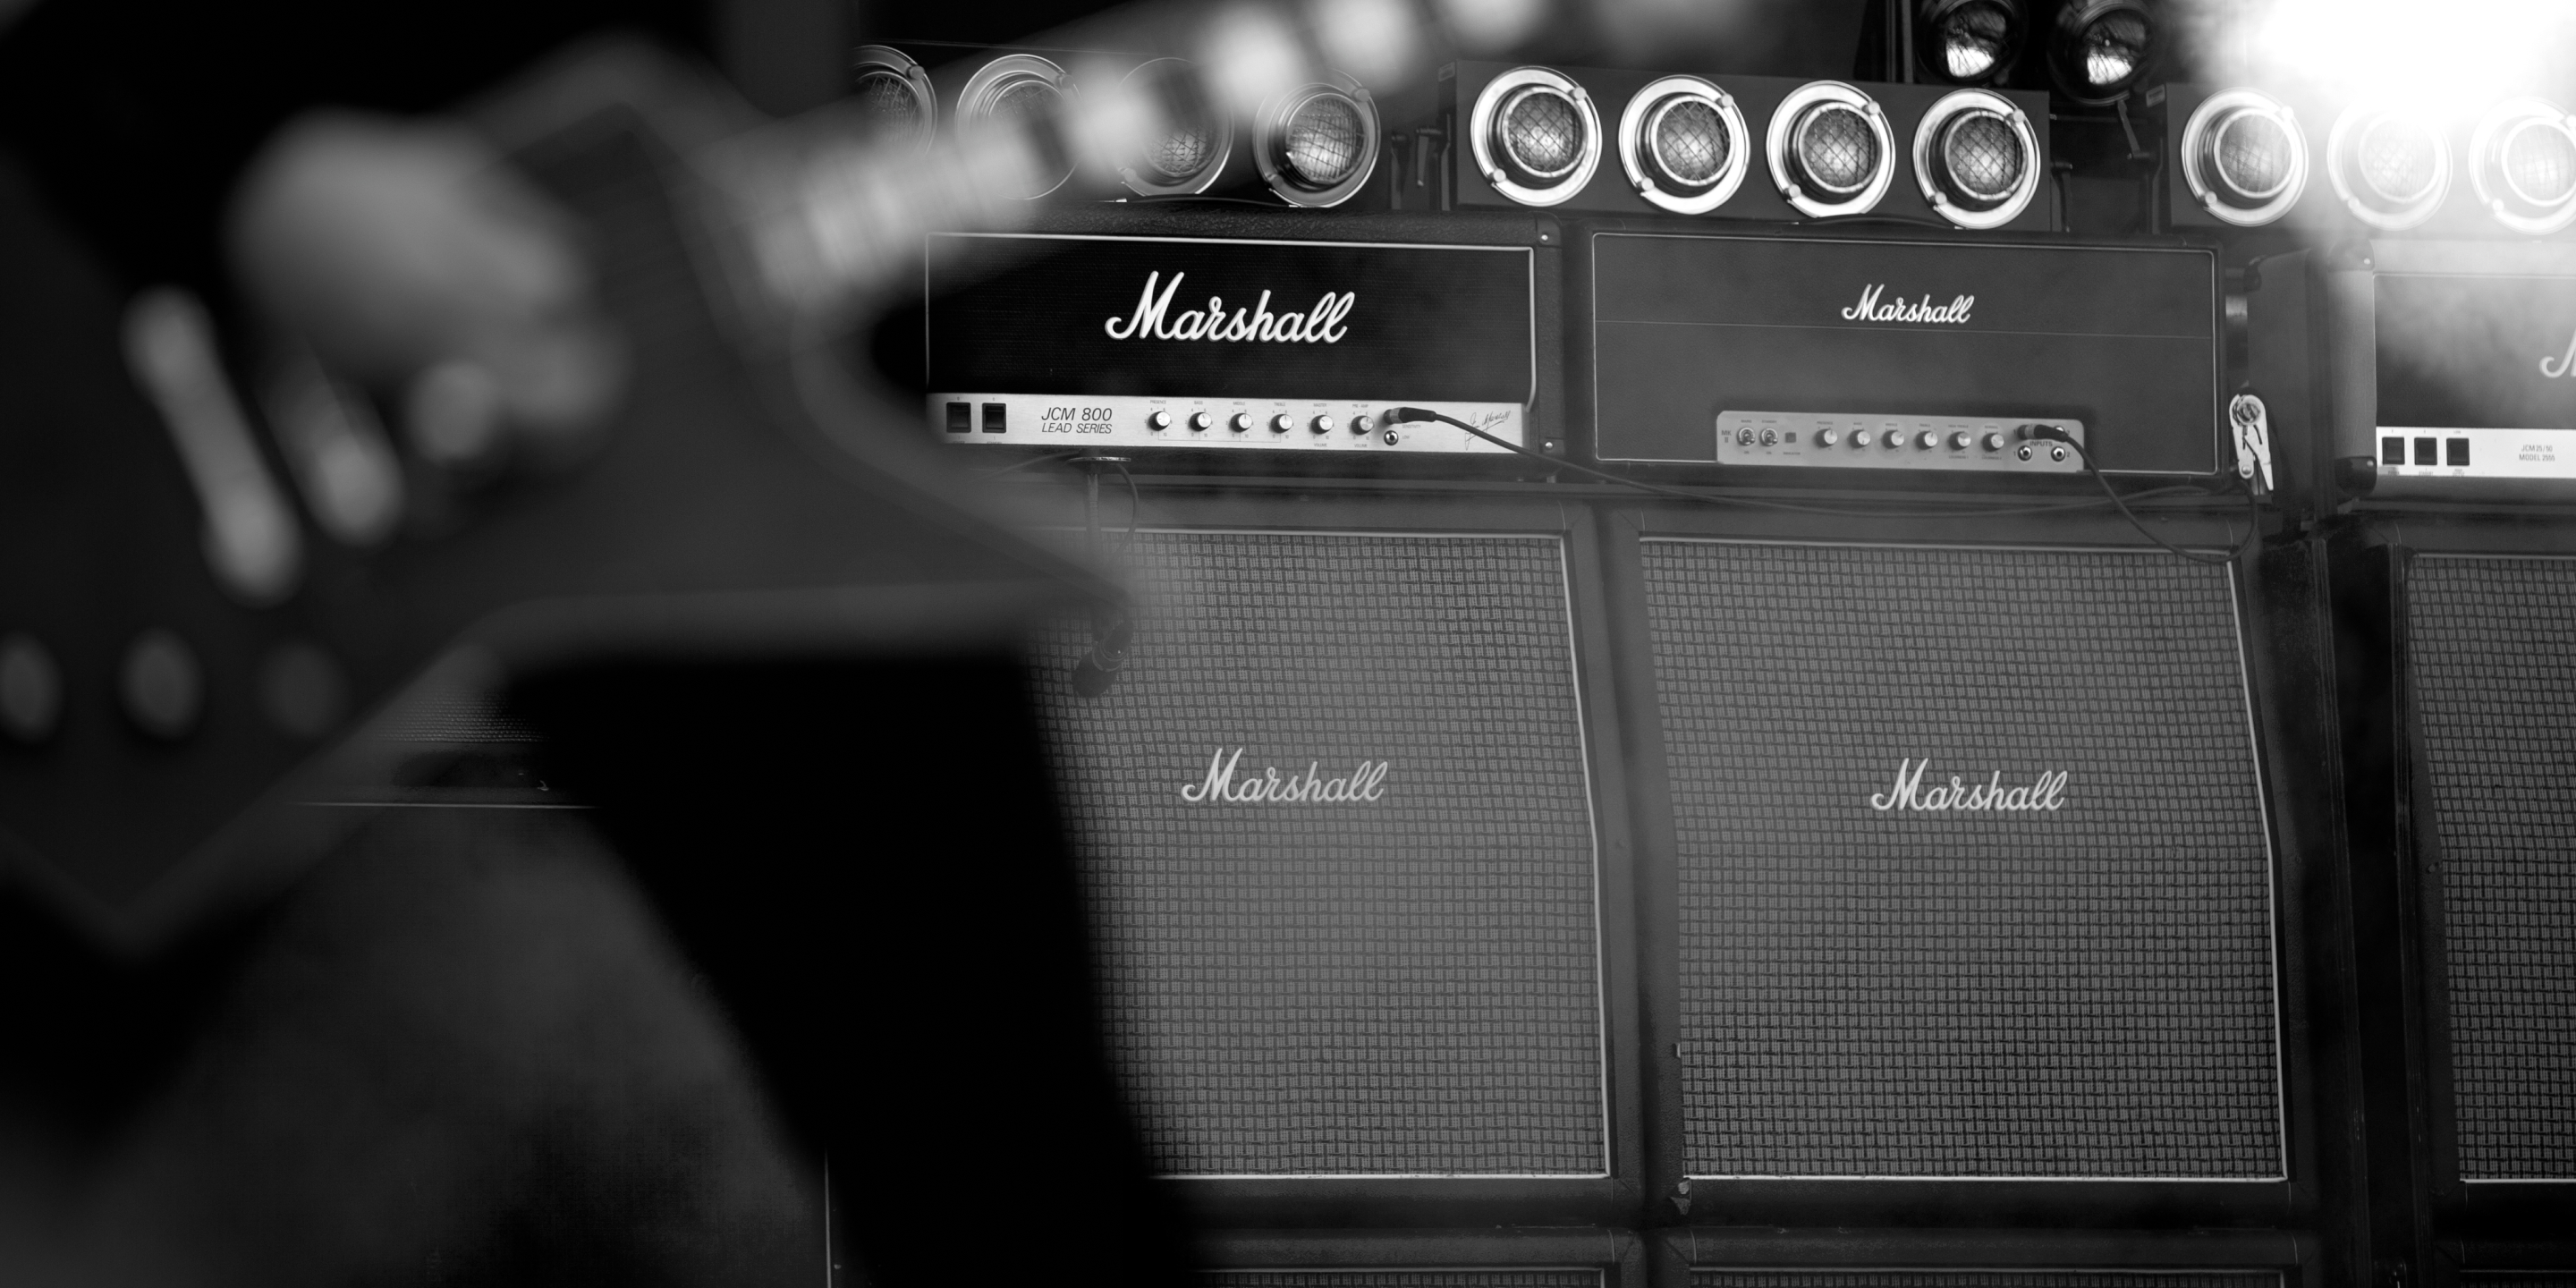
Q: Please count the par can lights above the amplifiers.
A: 13